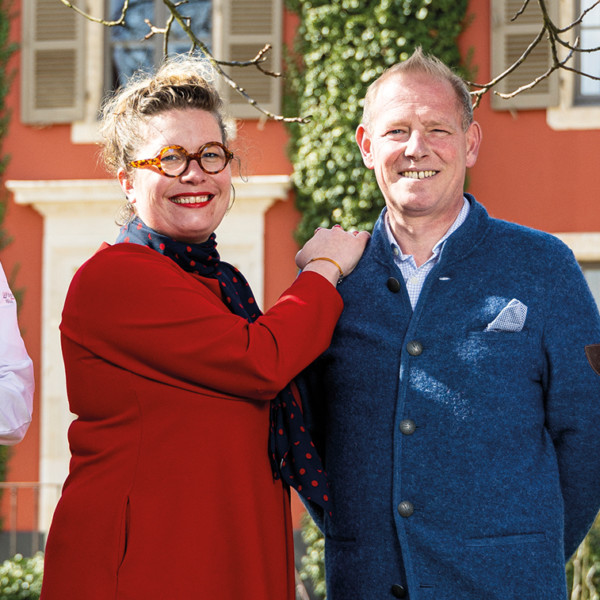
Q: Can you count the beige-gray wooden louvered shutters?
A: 3